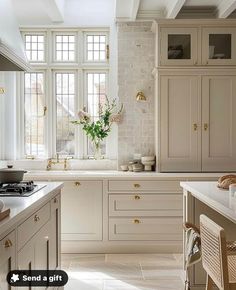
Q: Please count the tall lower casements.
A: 3